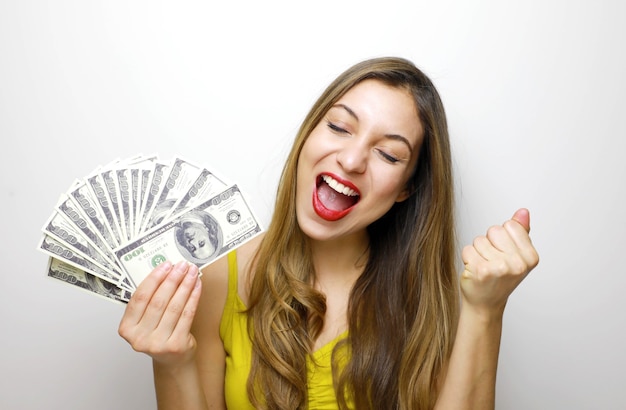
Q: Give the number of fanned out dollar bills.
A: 14